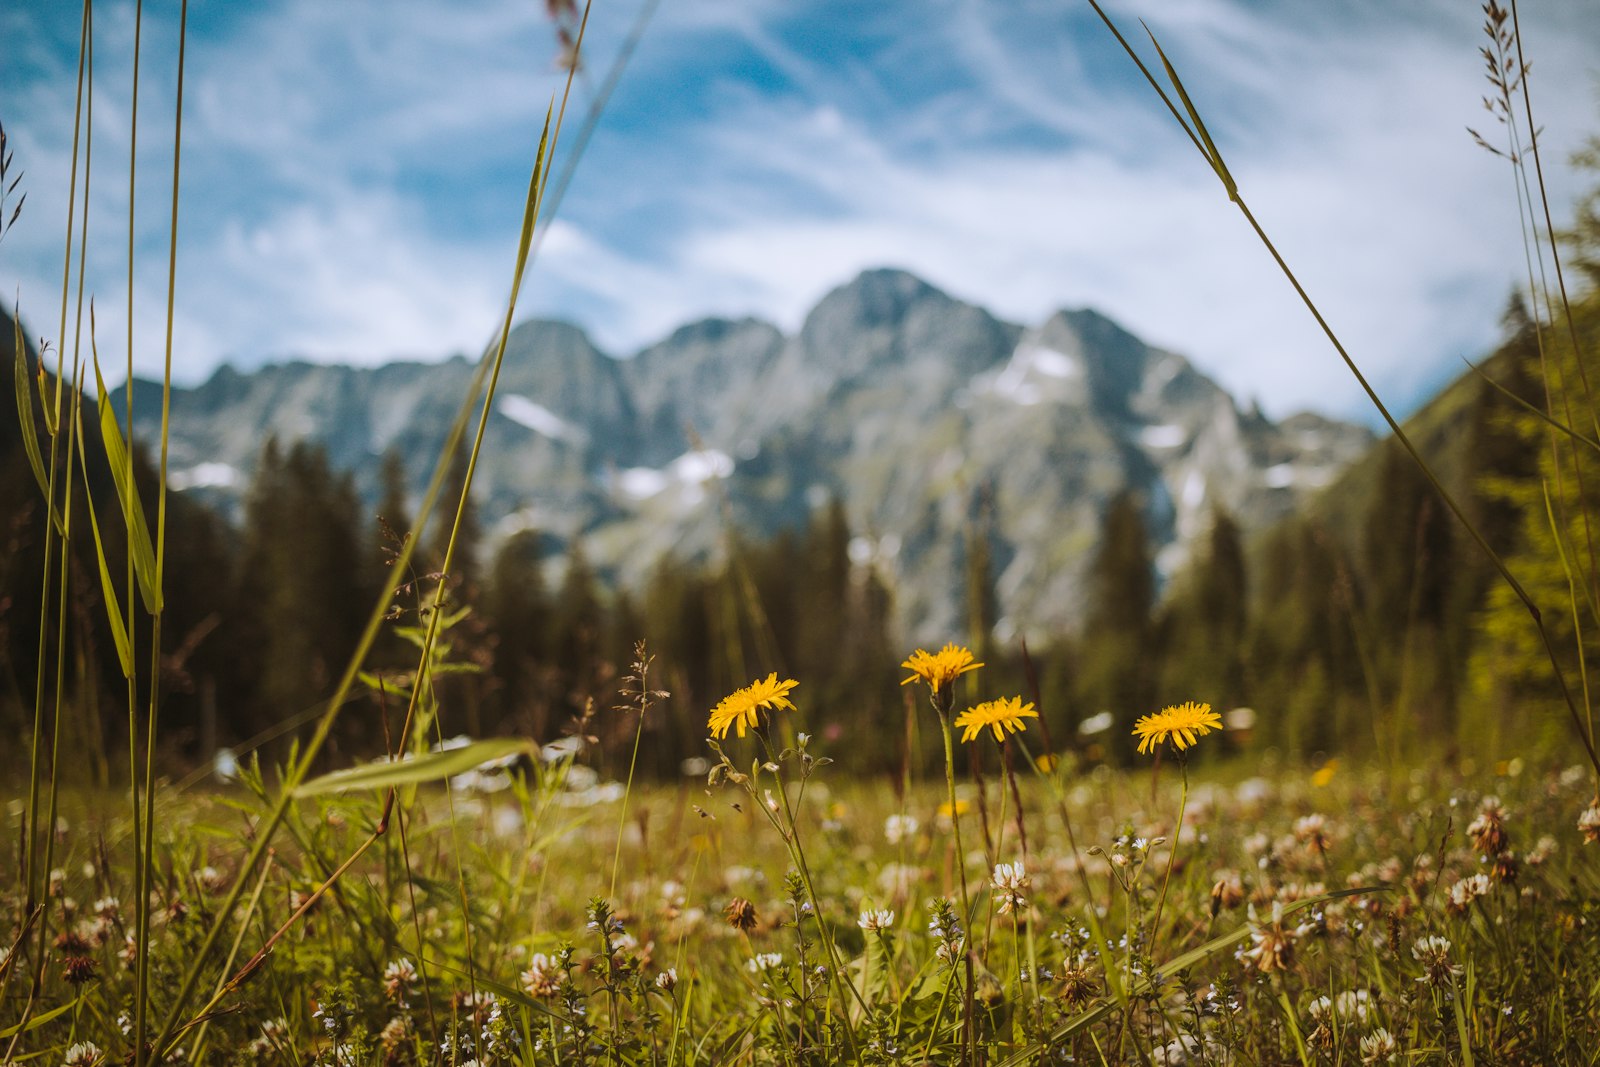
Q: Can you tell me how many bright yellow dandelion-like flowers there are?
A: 4